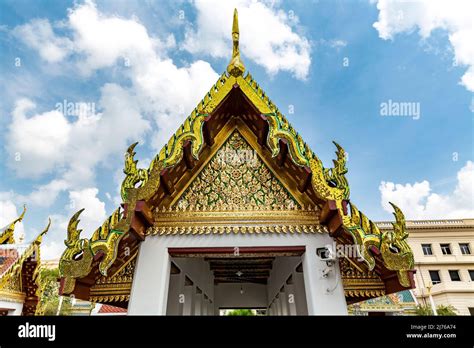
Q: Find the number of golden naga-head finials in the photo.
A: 4